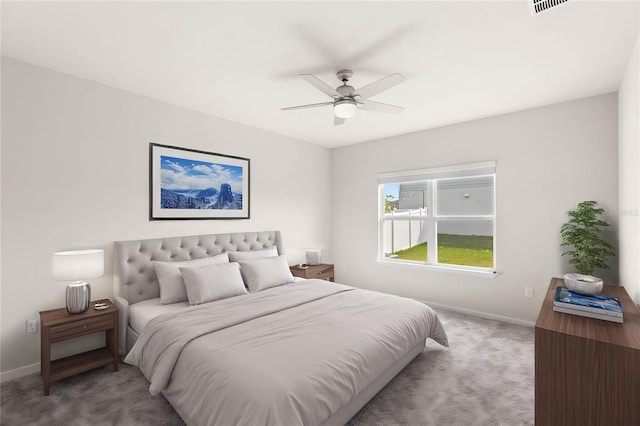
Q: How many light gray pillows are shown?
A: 4